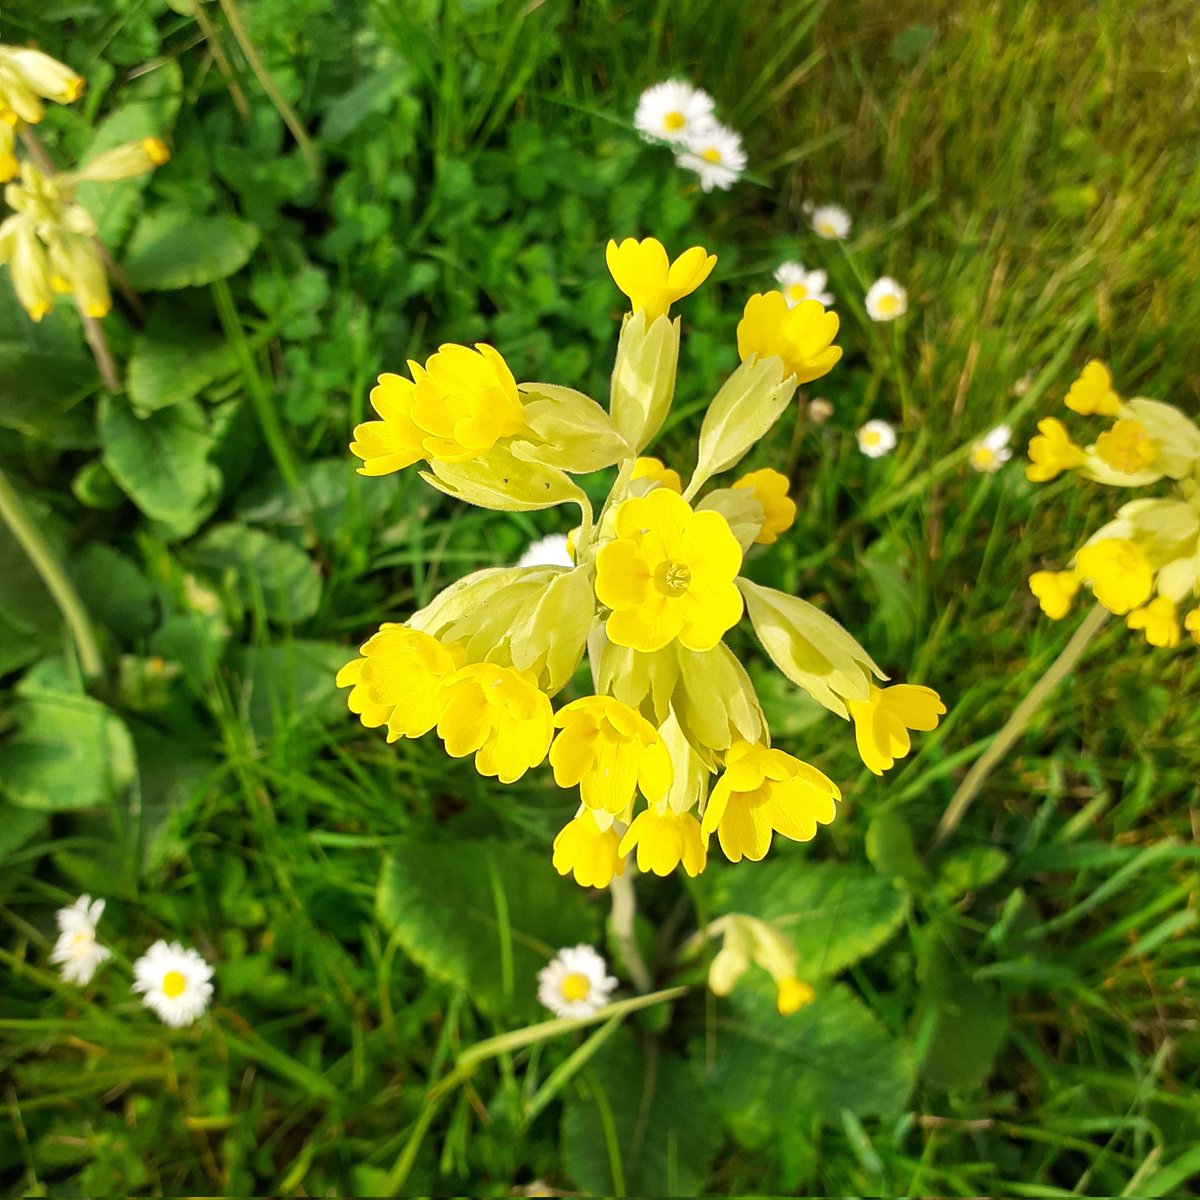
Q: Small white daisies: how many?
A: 11